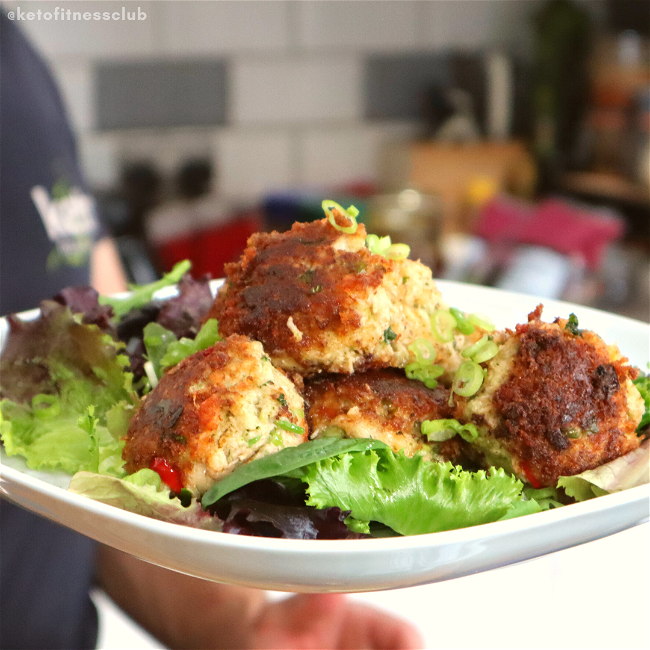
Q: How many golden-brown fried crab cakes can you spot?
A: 4